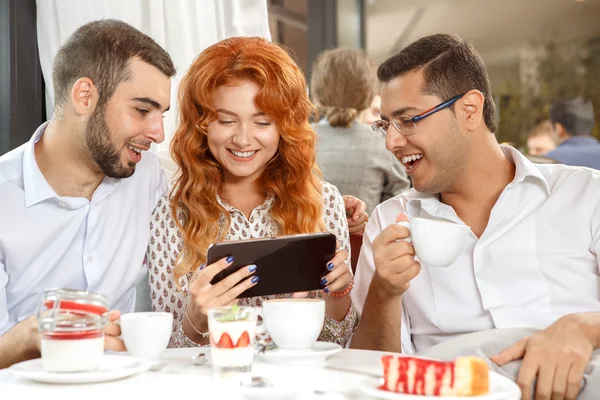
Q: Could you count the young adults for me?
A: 3